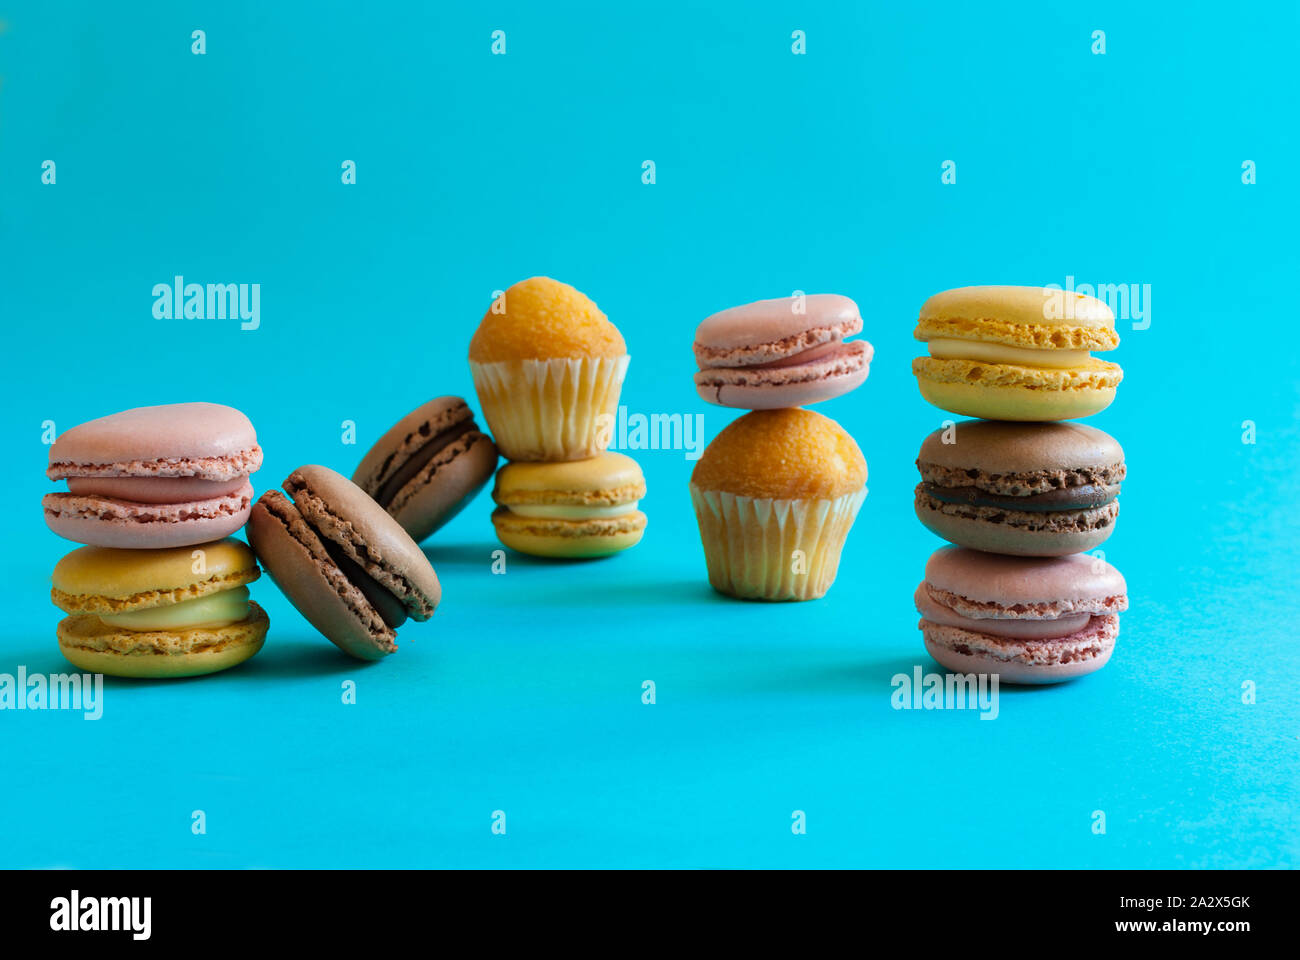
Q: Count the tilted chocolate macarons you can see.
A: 2